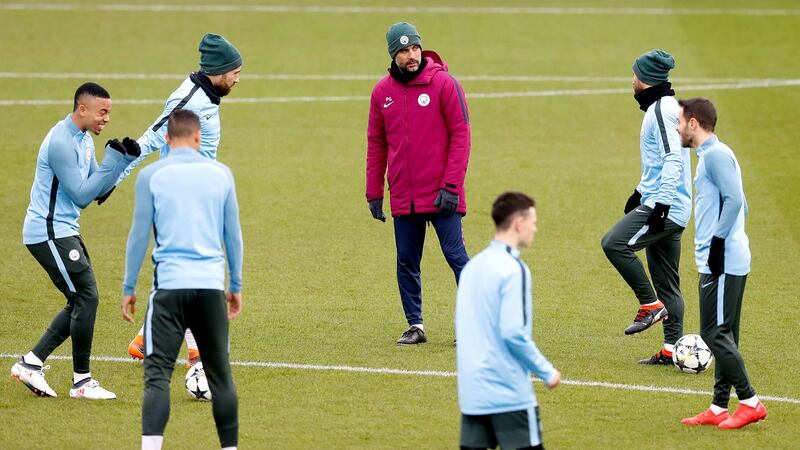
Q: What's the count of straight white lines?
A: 4